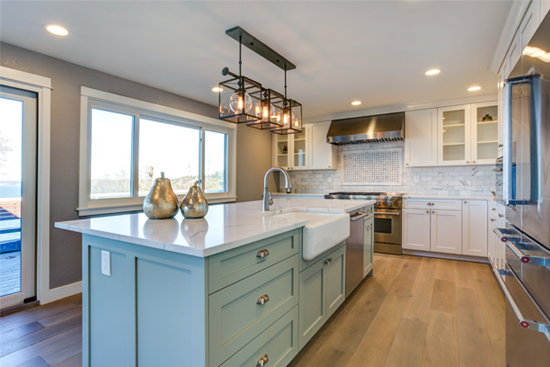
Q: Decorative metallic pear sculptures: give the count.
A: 2